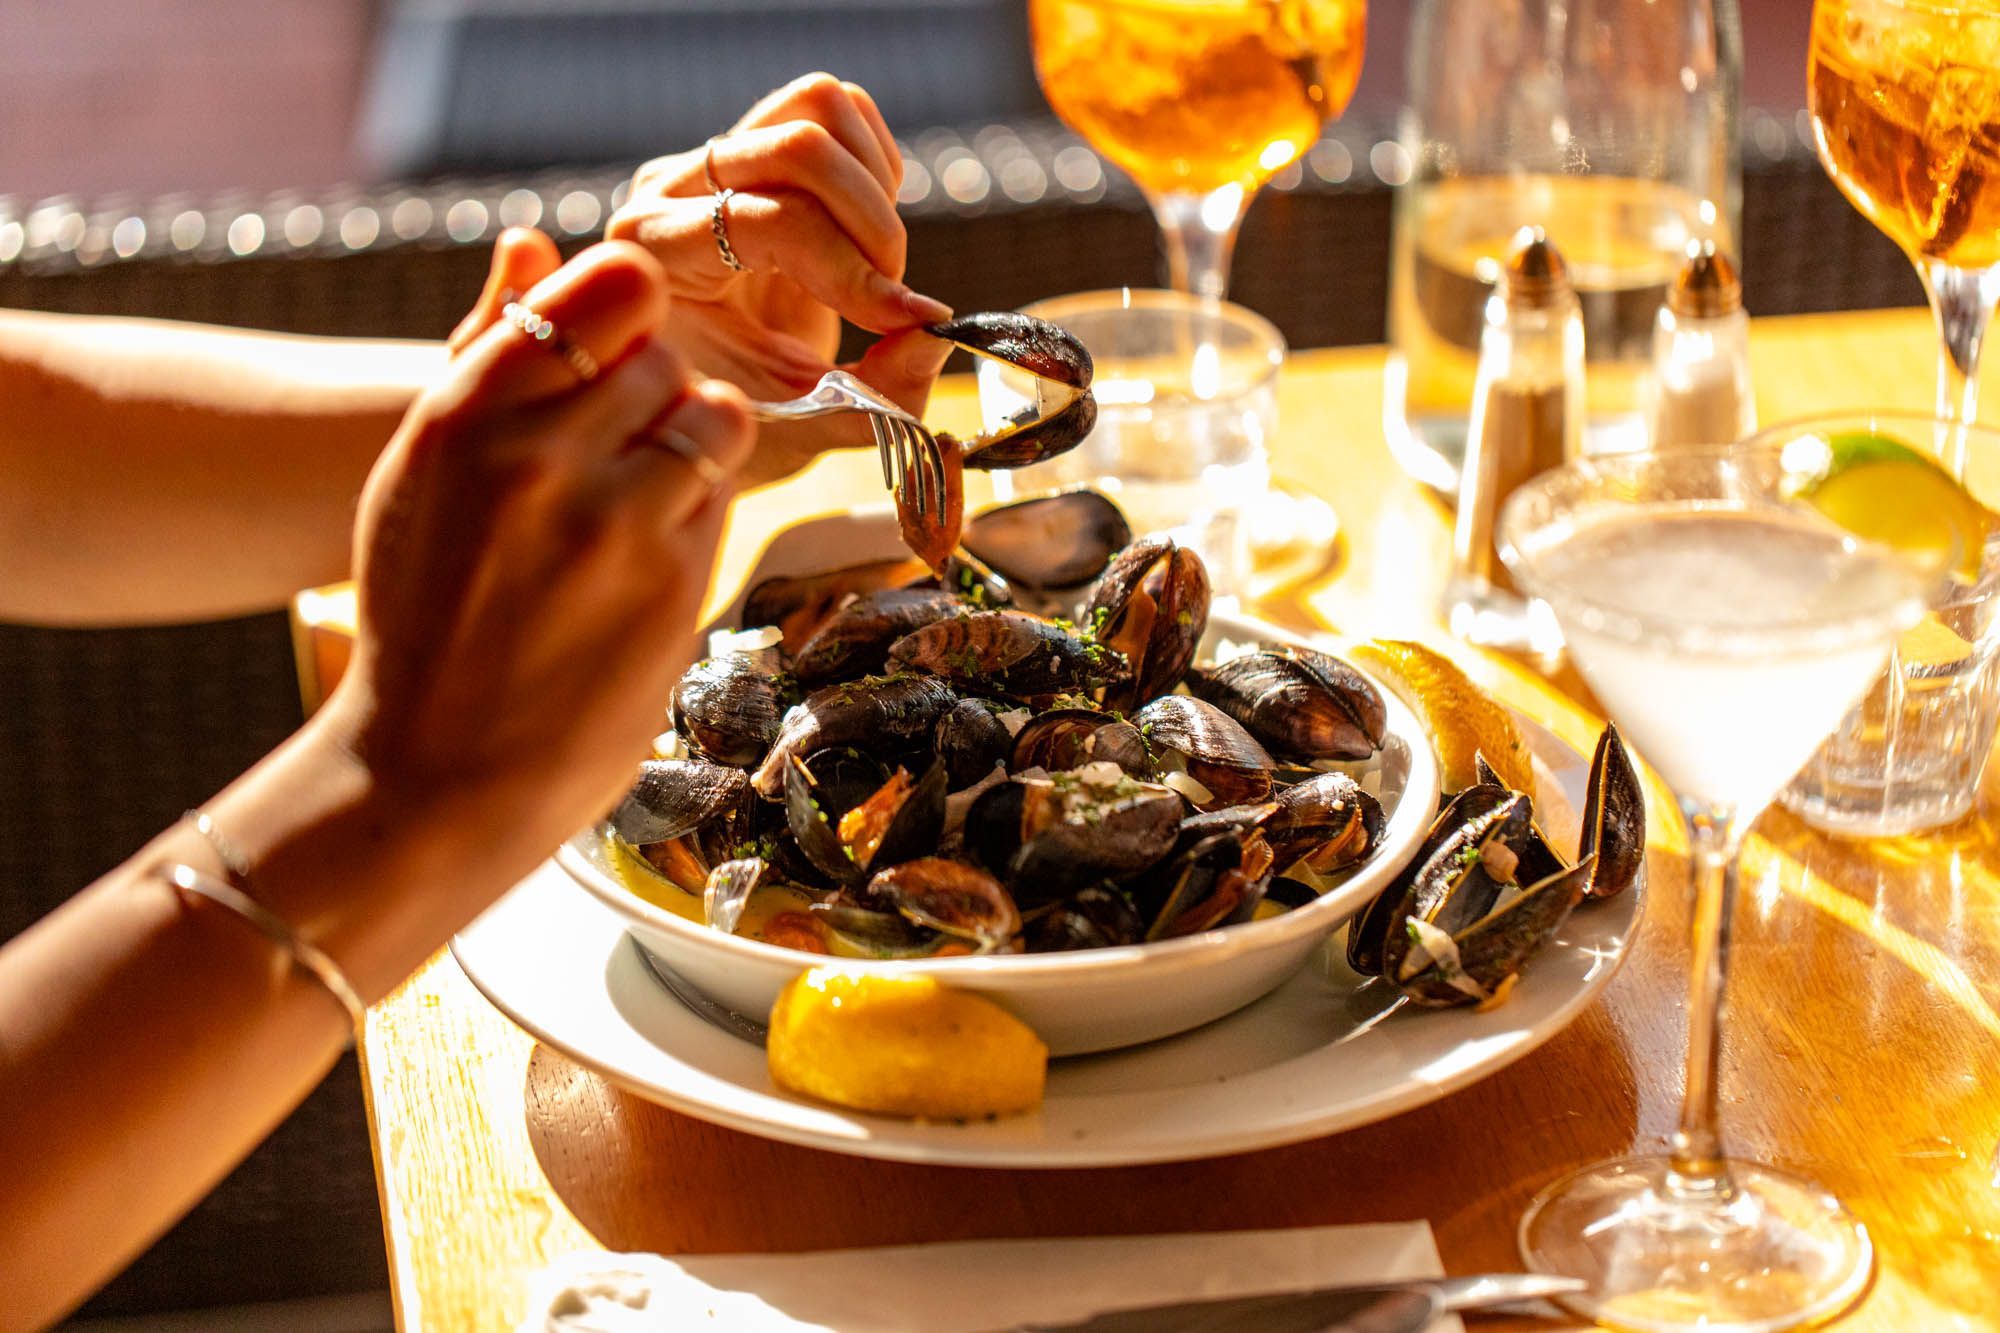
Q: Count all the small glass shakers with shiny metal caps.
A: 2